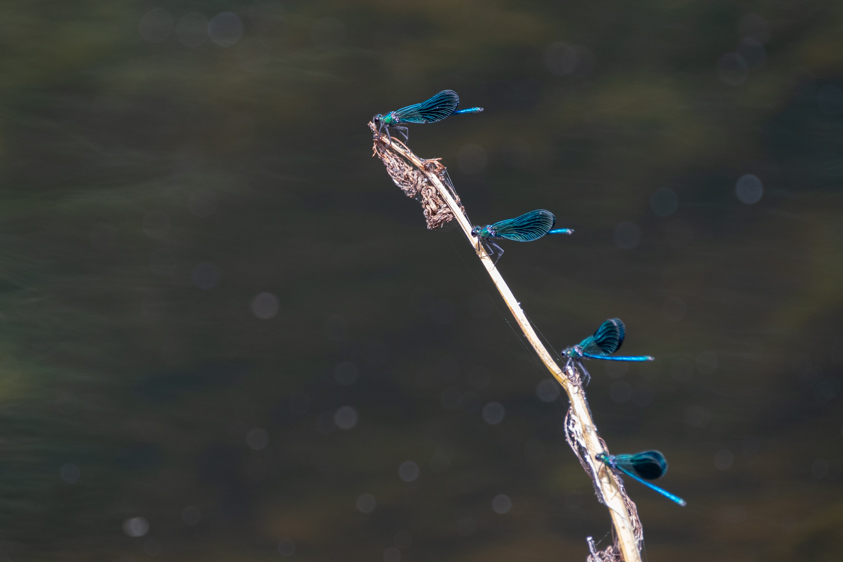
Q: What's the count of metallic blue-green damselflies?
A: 4